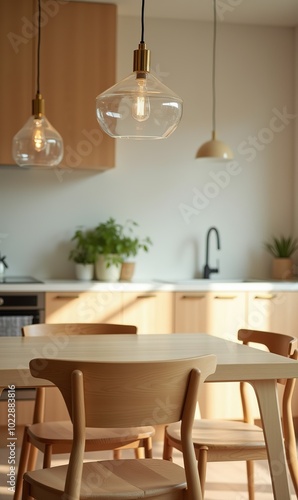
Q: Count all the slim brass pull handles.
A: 5